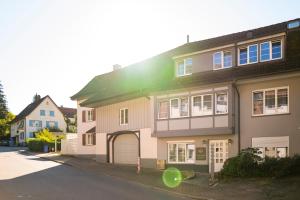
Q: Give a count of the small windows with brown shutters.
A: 2